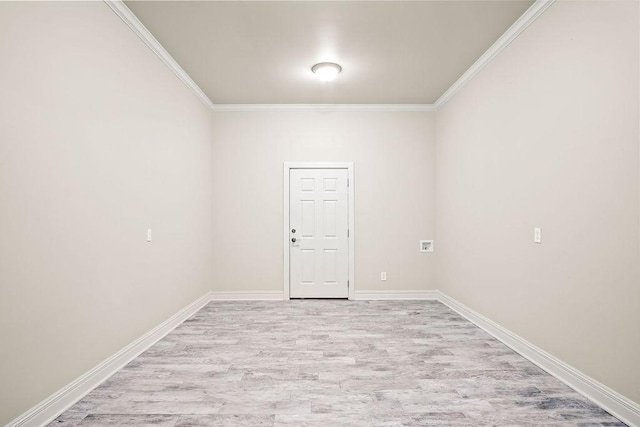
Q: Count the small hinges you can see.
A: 3